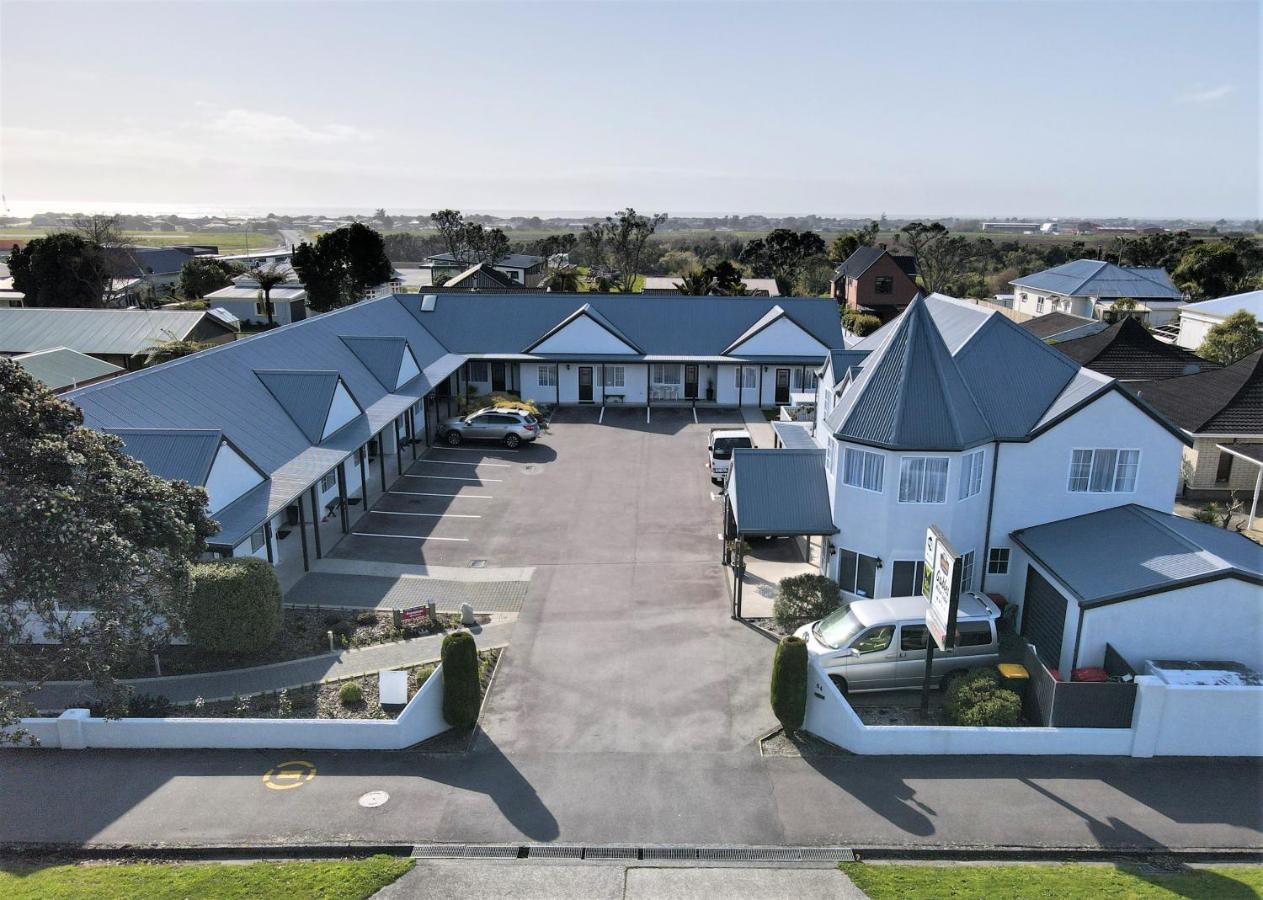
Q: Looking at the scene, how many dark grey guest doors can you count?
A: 4